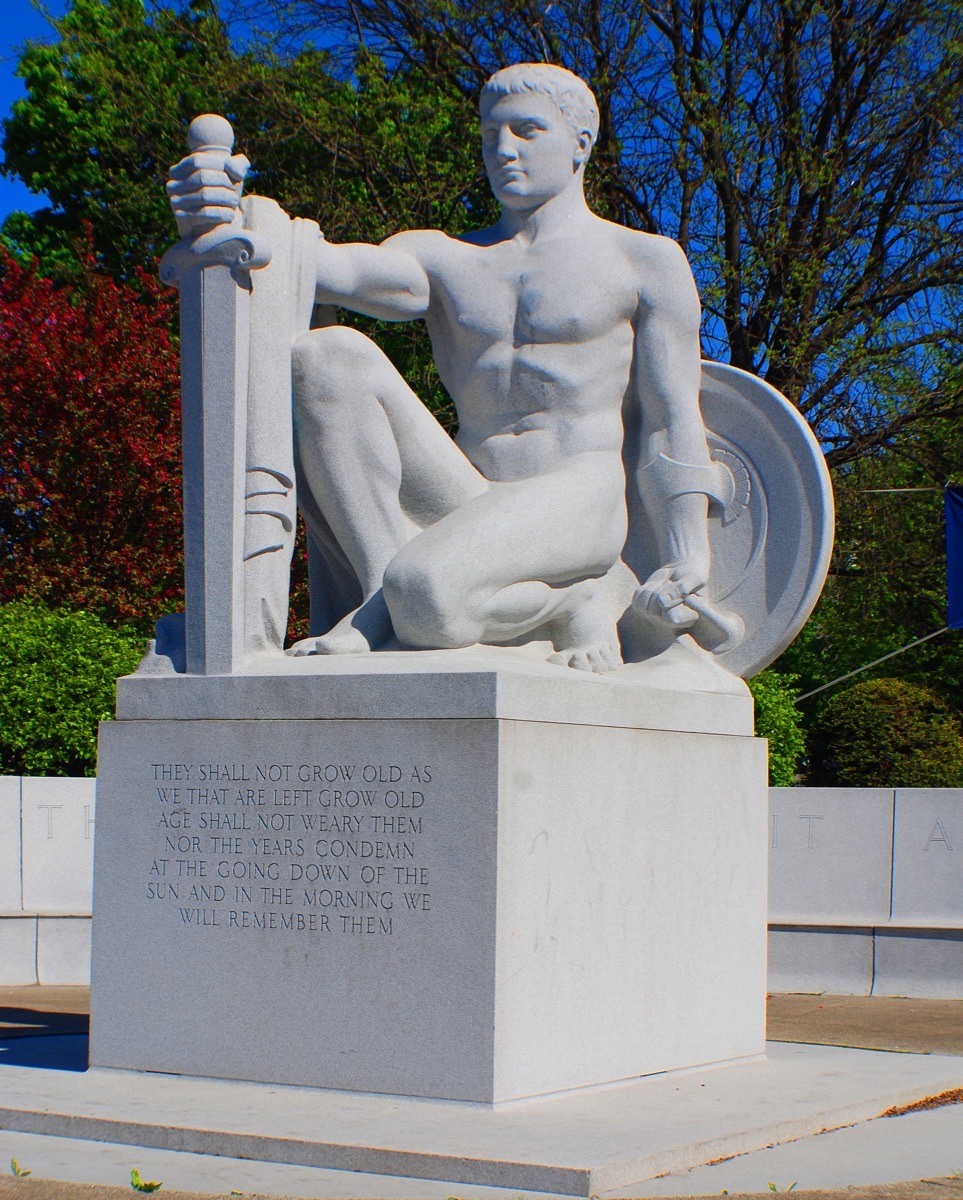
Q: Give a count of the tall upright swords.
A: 1